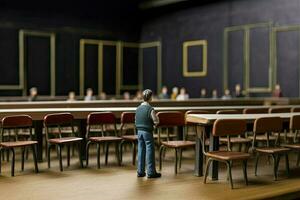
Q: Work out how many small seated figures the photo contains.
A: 14